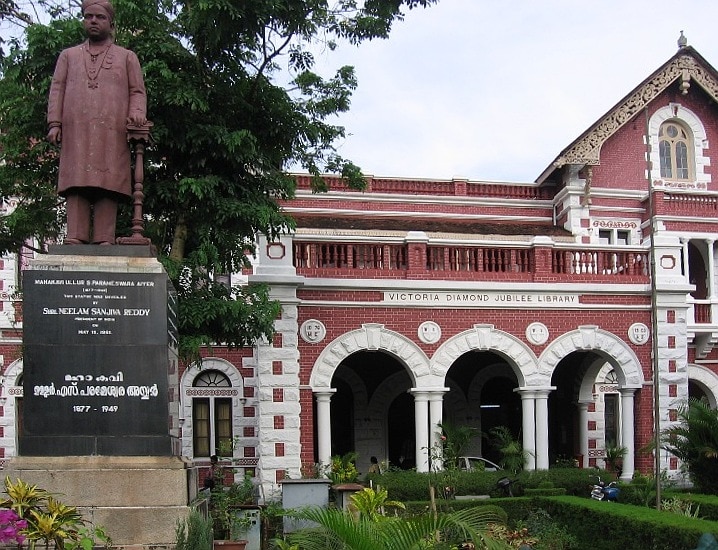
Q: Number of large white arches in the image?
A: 3